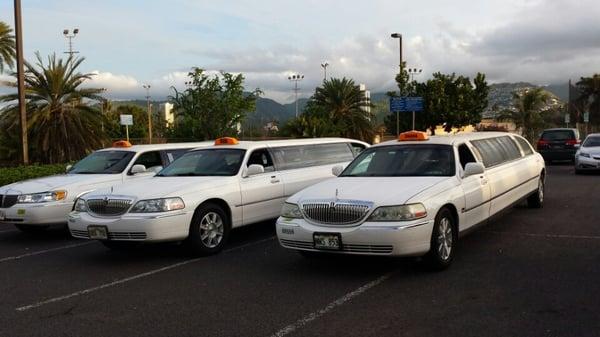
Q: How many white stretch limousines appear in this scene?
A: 3